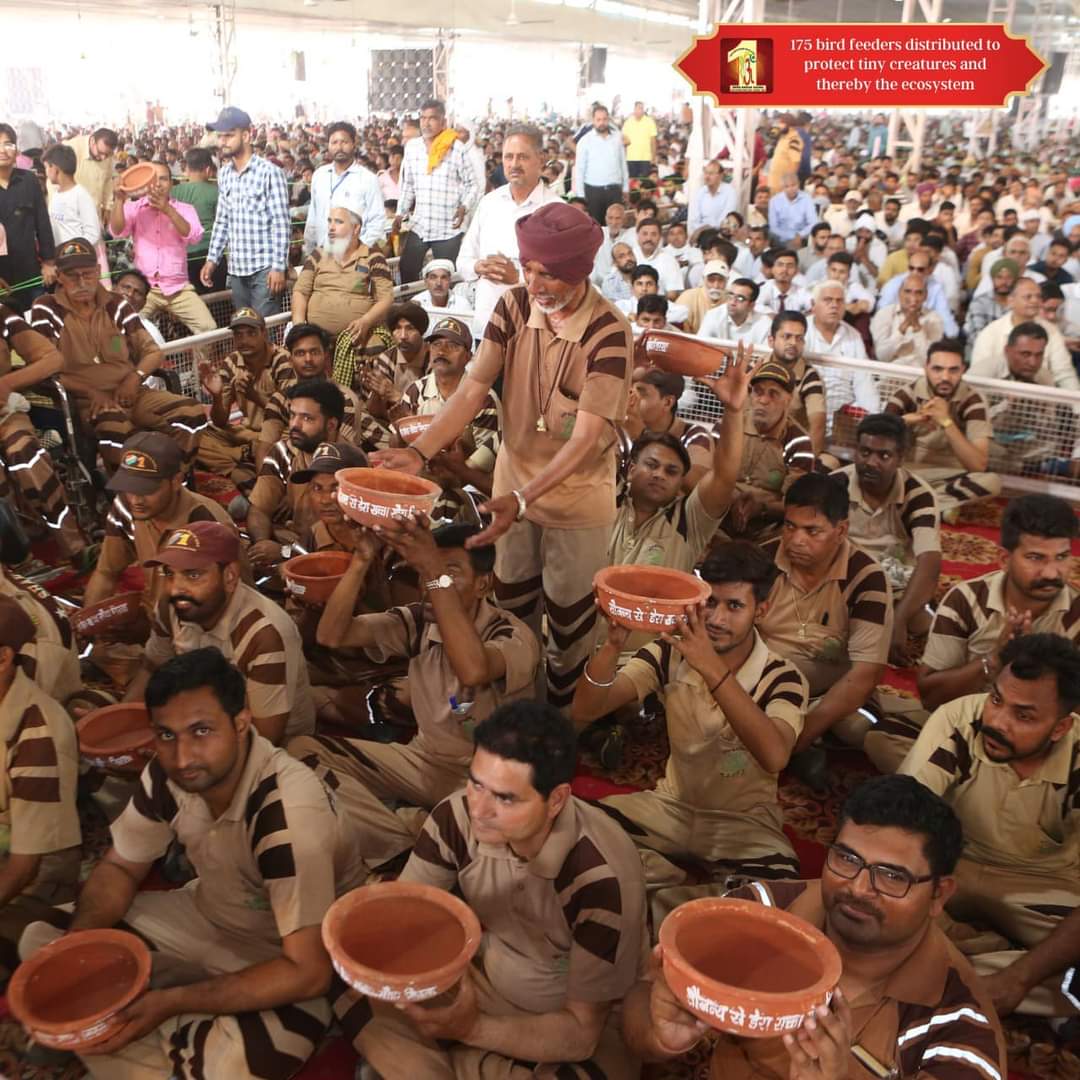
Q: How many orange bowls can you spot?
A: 11